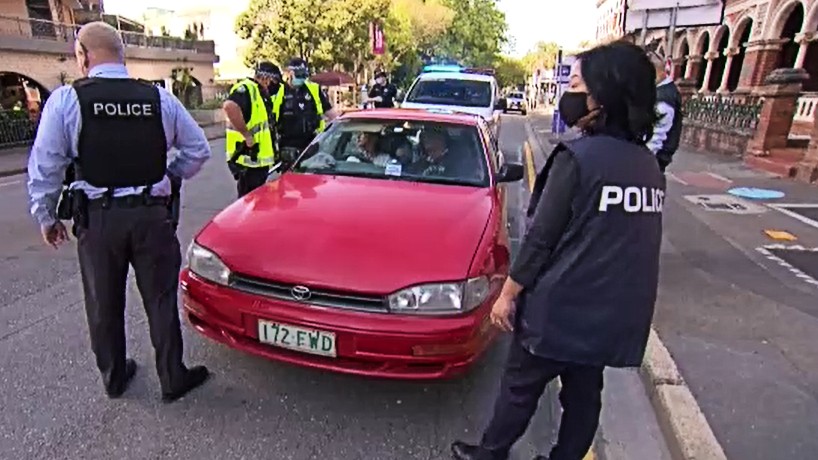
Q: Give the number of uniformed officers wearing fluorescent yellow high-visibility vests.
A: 2